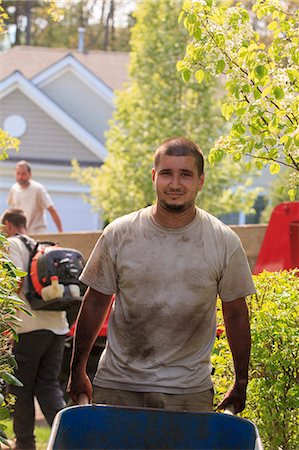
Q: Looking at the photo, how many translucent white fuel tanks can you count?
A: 1